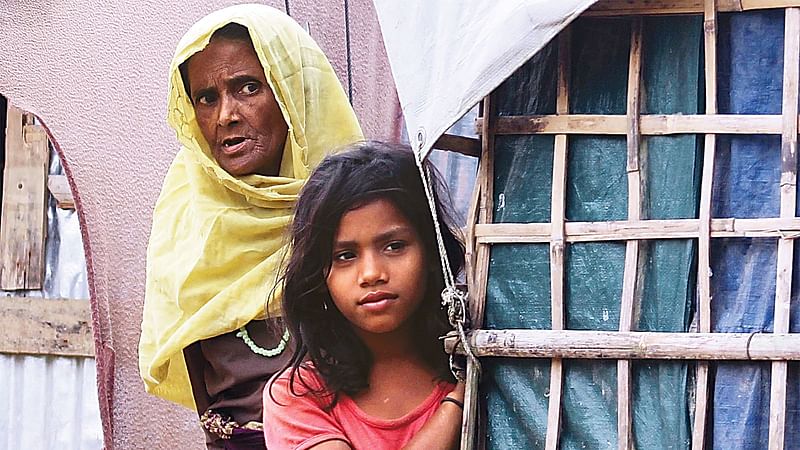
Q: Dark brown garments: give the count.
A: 1